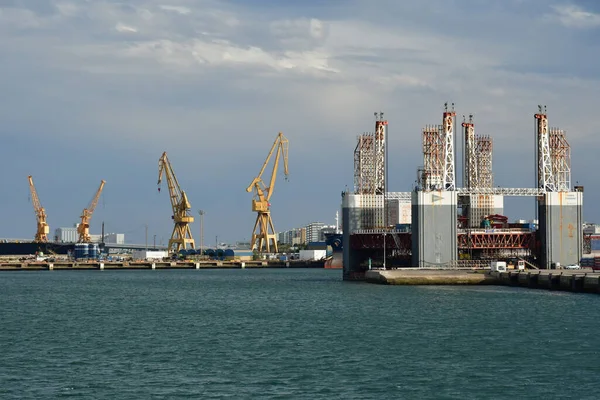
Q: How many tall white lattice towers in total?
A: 4